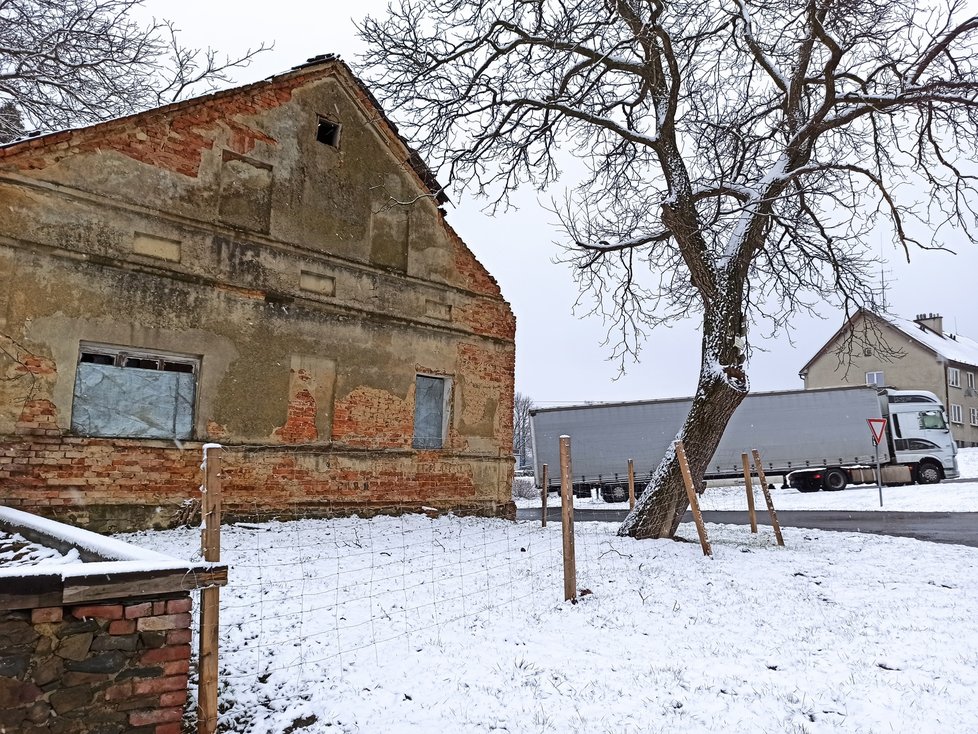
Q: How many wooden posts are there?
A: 7